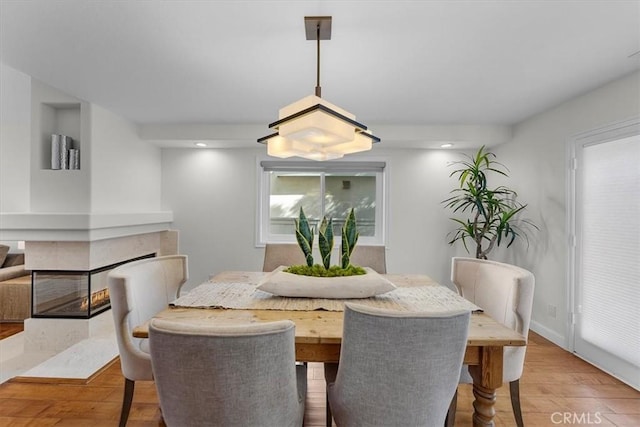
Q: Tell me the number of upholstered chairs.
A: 6